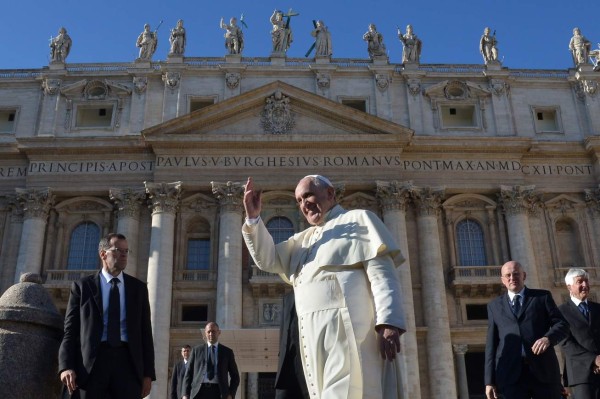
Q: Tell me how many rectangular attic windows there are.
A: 6